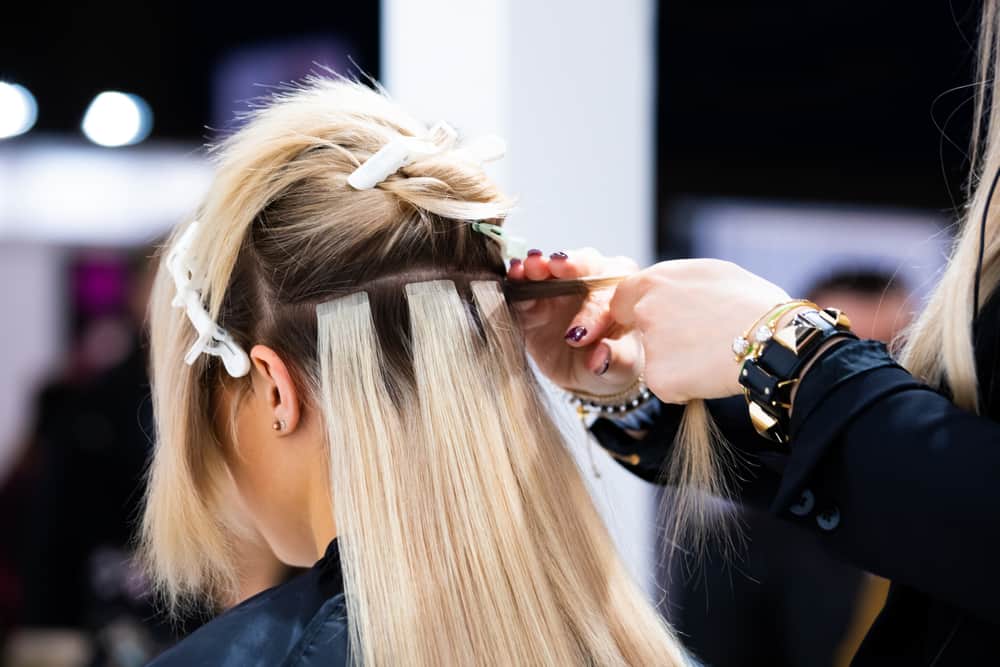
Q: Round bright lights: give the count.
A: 2